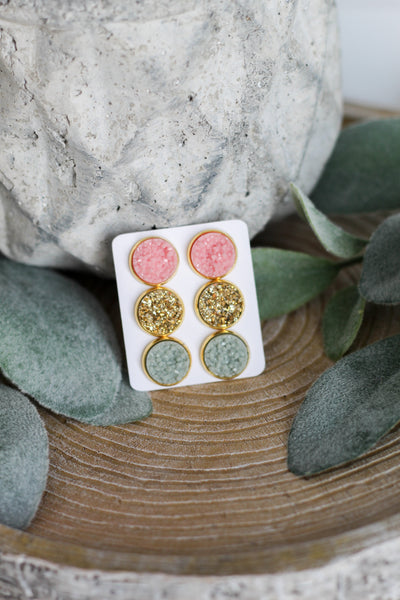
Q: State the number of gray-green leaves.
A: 9